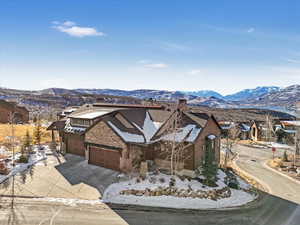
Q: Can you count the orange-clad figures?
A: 0